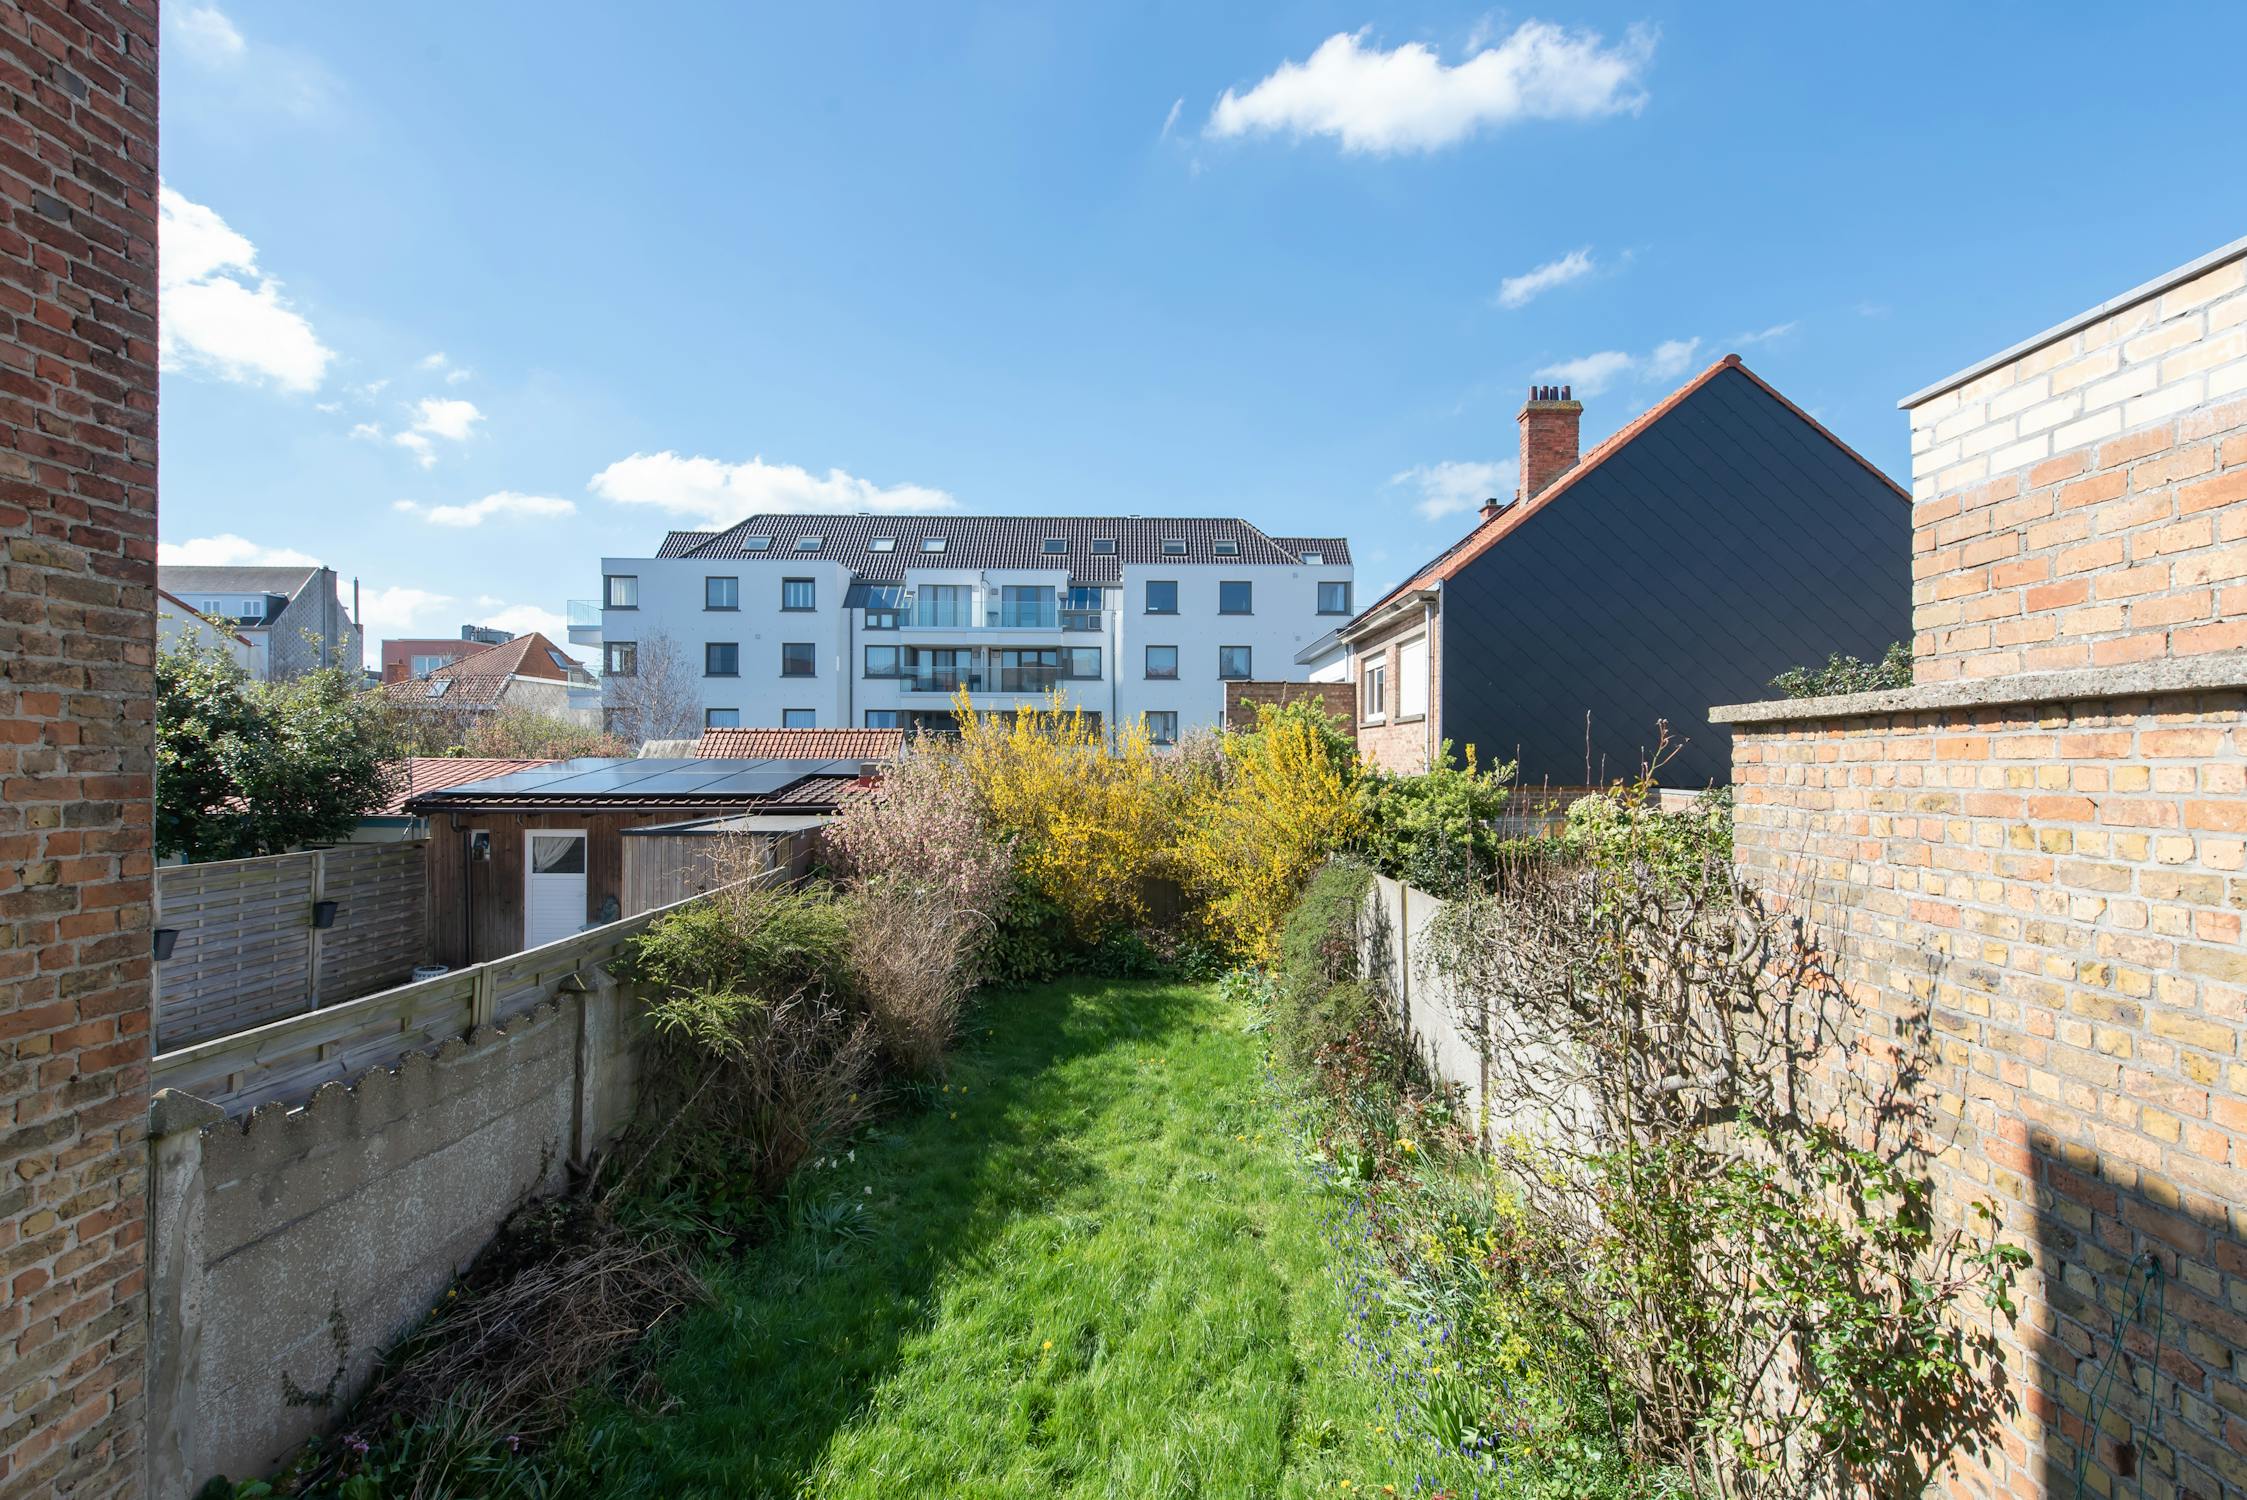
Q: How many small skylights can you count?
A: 11